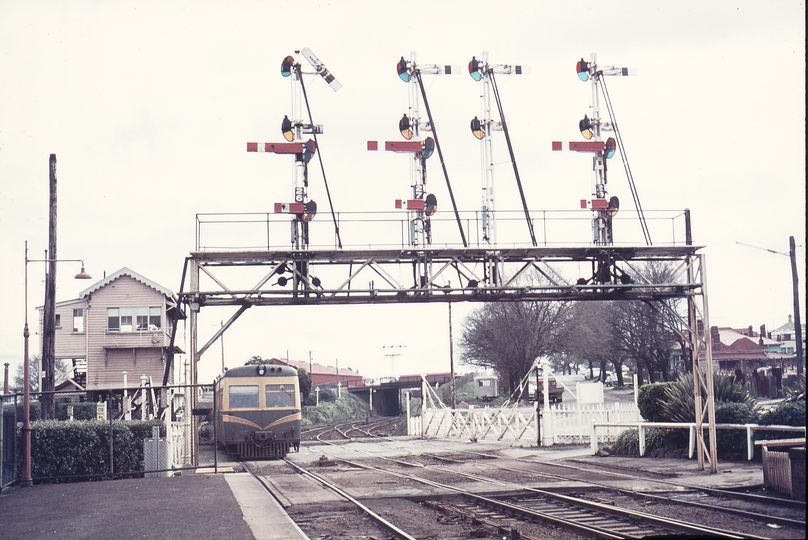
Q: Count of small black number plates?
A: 3